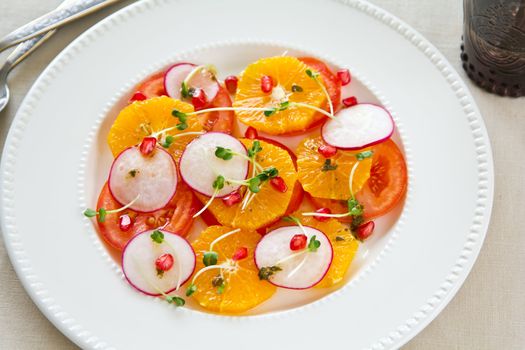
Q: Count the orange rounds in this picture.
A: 6